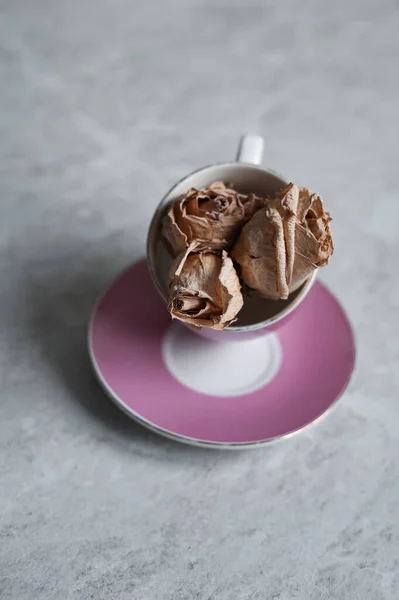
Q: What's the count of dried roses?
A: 3